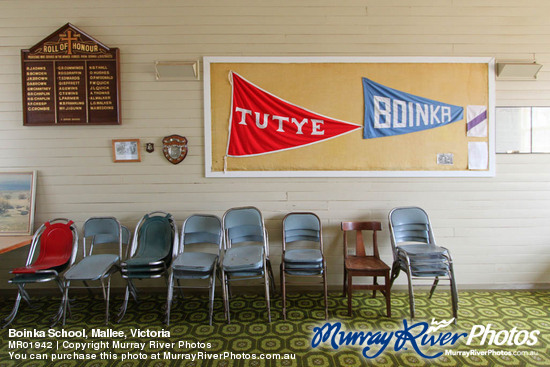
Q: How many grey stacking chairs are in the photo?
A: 14